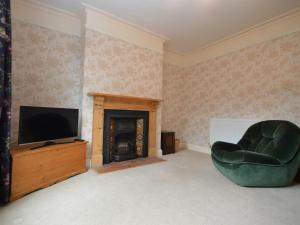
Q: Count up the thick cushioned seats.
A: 1